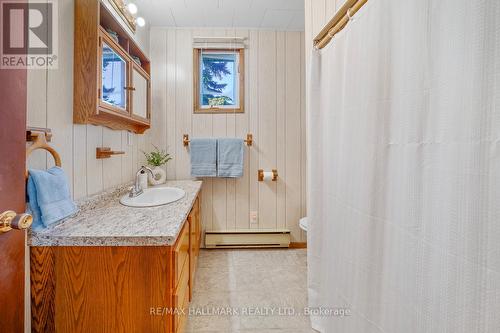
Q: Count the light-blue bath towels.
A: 3